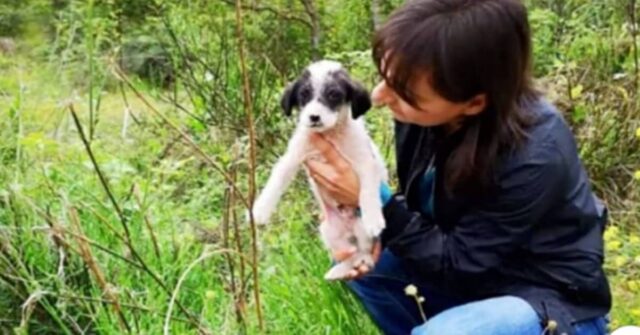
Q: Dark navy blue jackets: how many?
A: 1